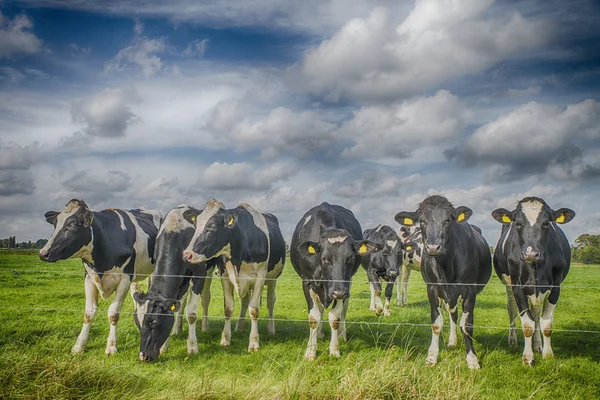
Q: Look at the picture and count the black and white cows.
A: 8